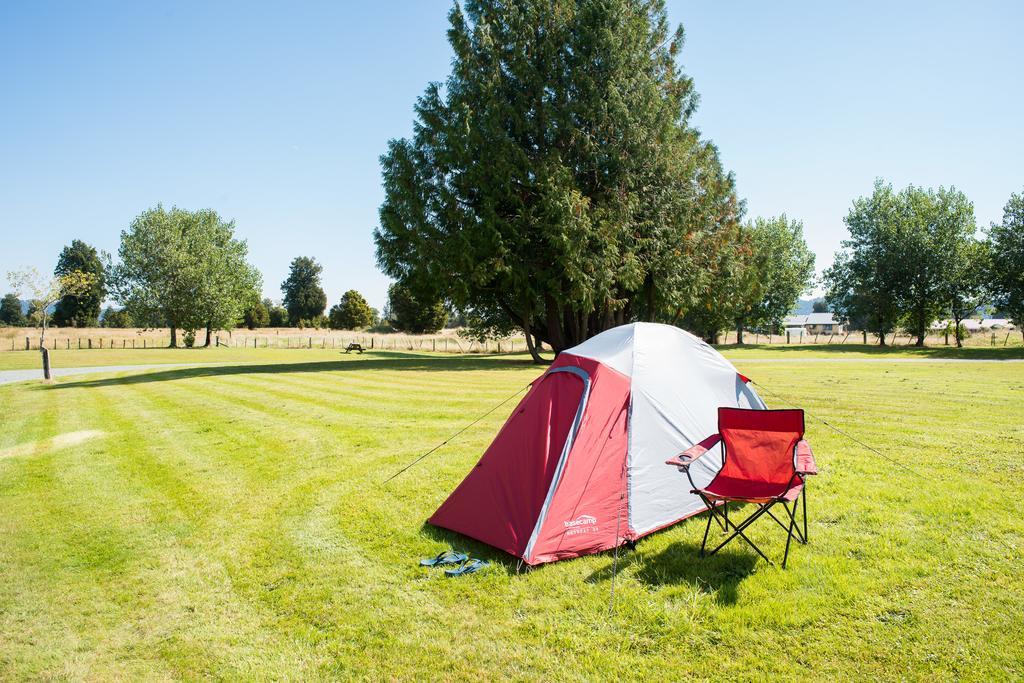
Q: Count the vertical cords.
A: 1